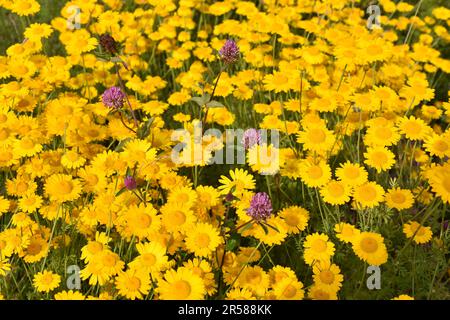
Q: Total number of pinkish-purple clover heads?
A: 5